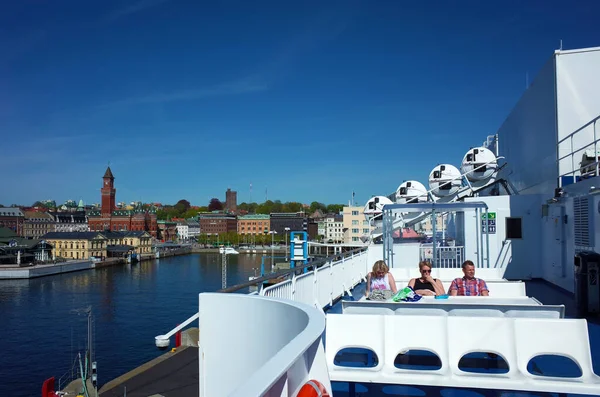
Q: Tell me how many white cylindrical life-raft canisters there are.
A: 4